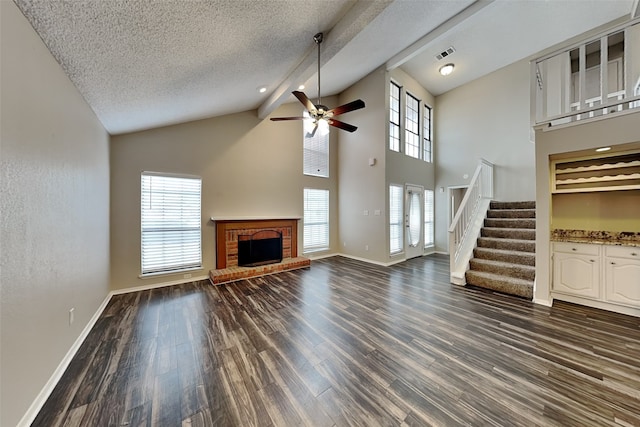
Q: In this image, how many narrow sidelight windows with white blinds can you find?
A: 2